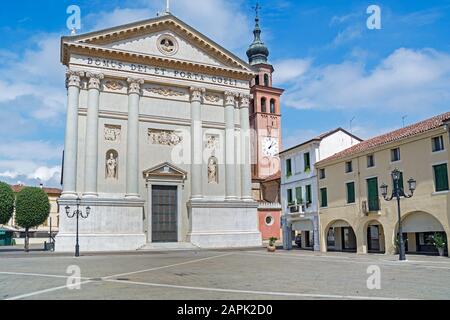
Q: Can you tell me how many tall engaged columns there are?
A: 6